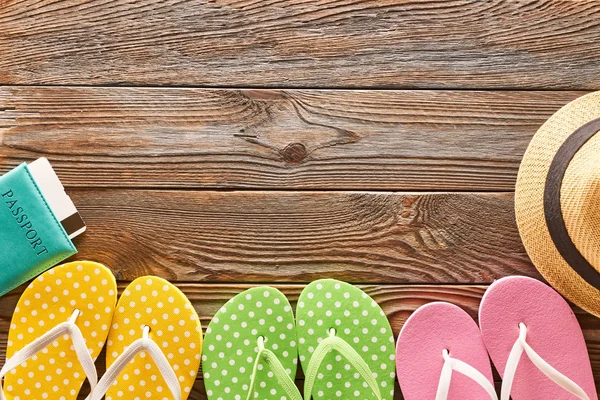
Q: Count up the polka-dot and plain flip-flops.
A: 6